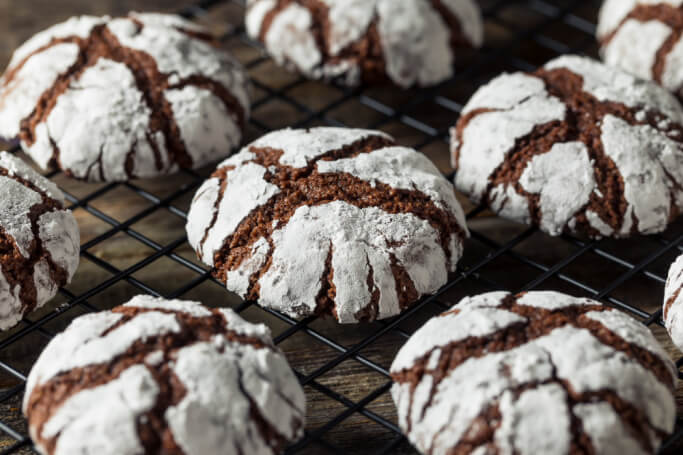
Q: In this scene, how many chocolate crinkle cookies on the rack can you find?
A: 9